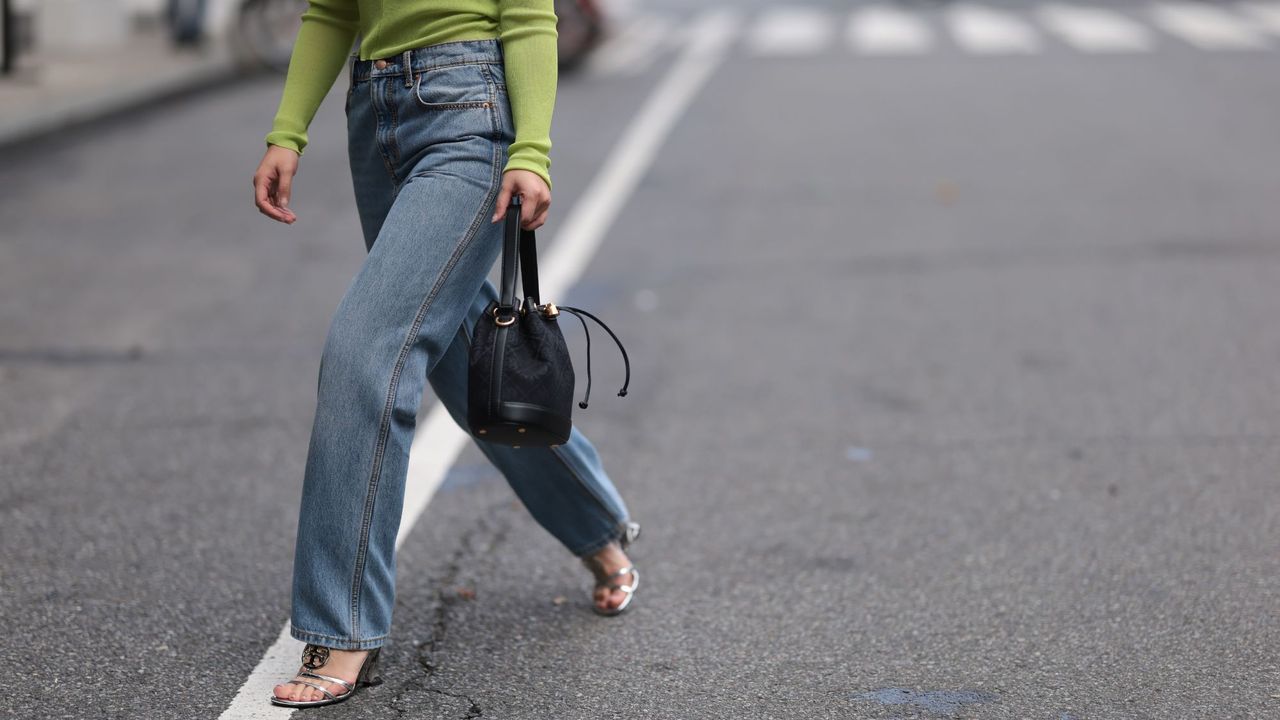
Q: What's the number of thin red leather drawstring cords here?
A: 0